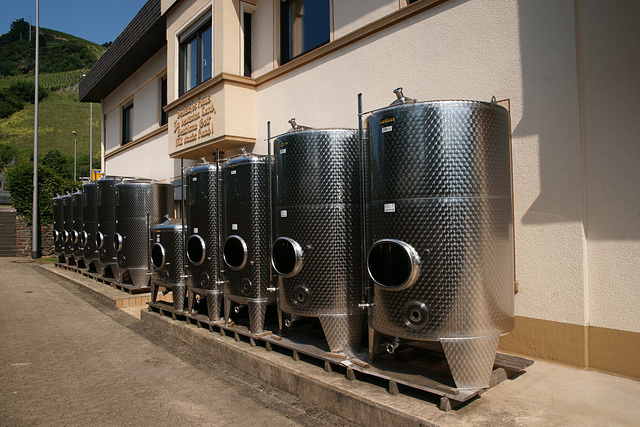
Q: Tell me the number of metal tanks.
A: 11